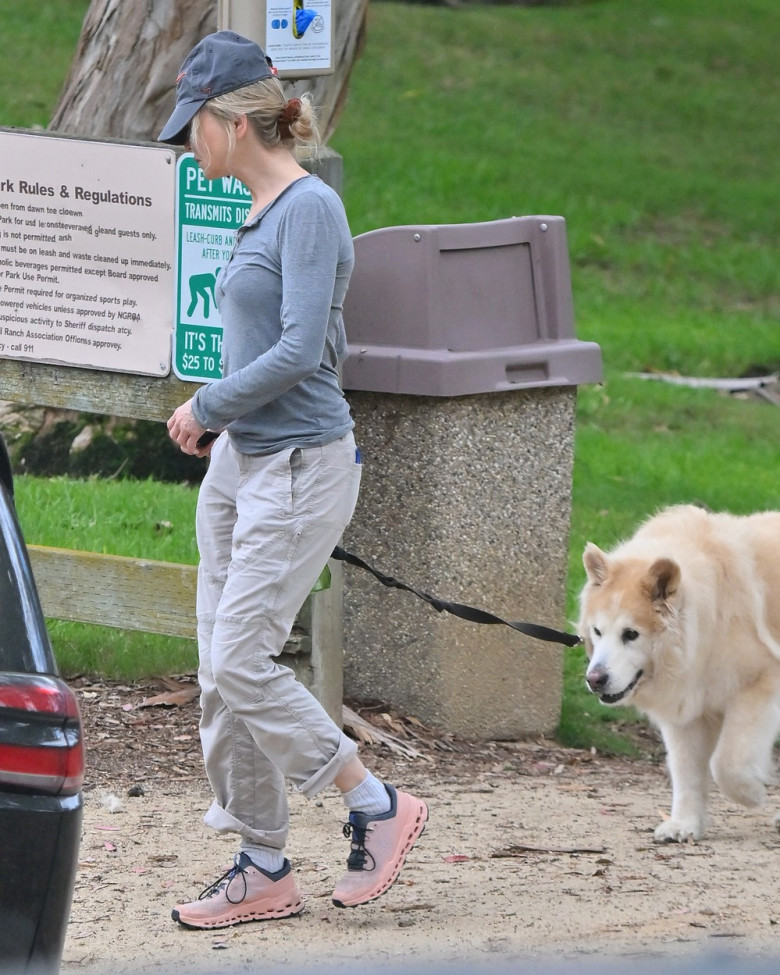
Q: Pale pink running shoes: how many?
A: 2